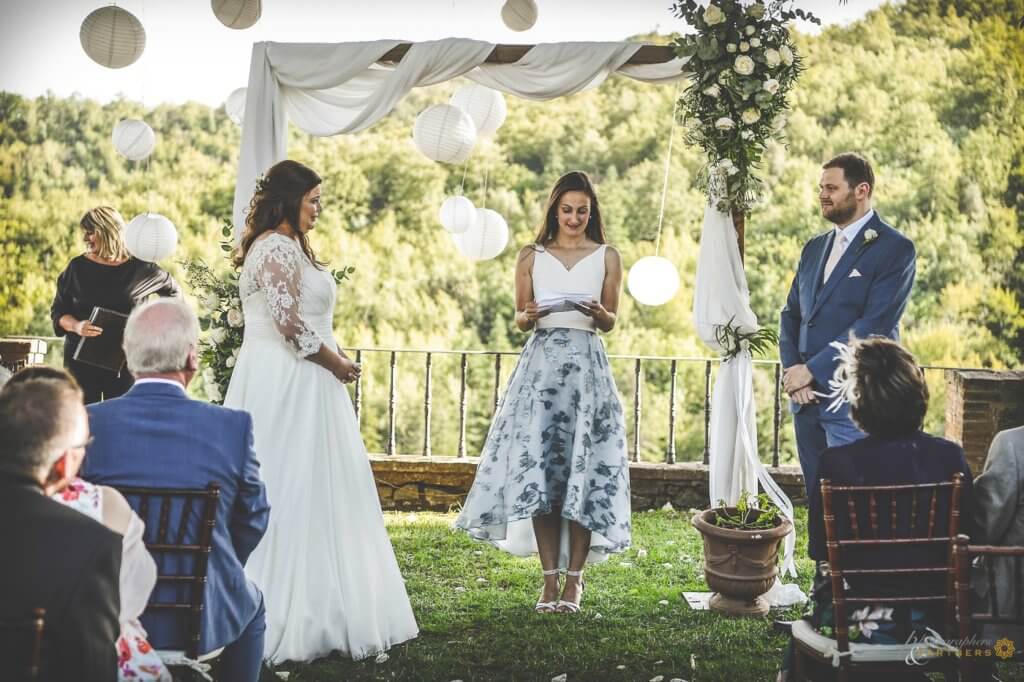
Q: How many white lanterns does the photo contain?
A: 11